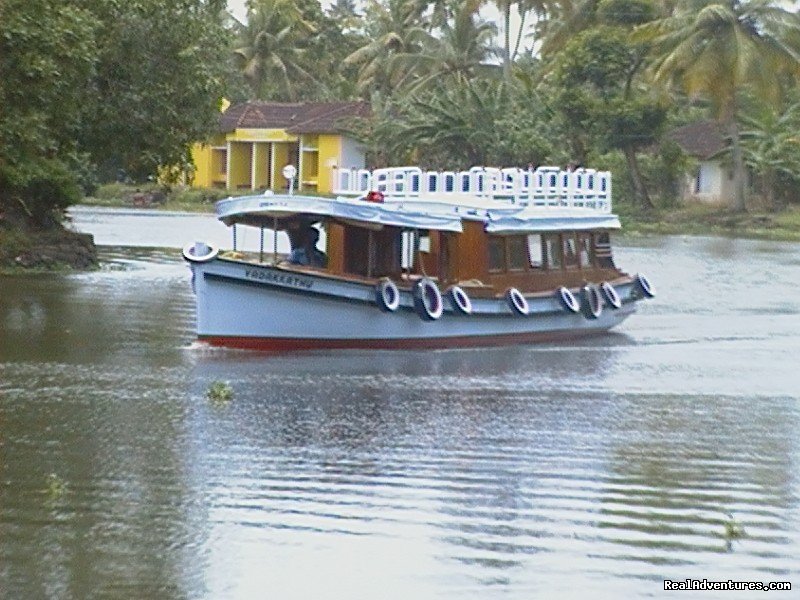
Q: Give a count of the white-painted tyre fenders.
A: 9